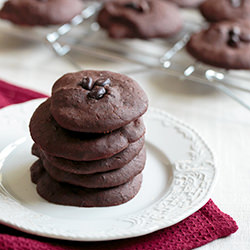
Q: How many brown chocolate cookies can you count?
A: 10